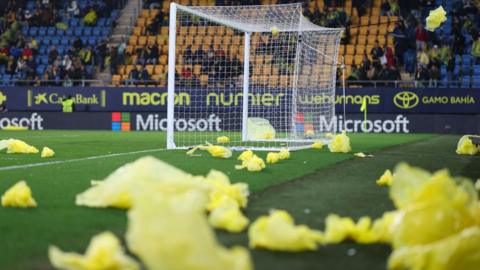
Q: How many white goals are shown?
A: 1